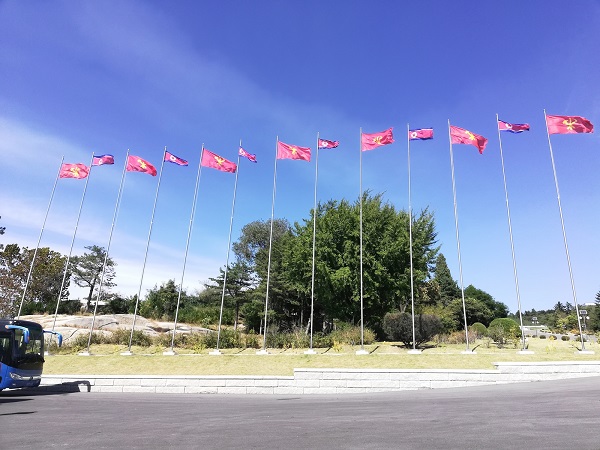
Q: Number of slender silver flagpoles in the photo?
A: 13